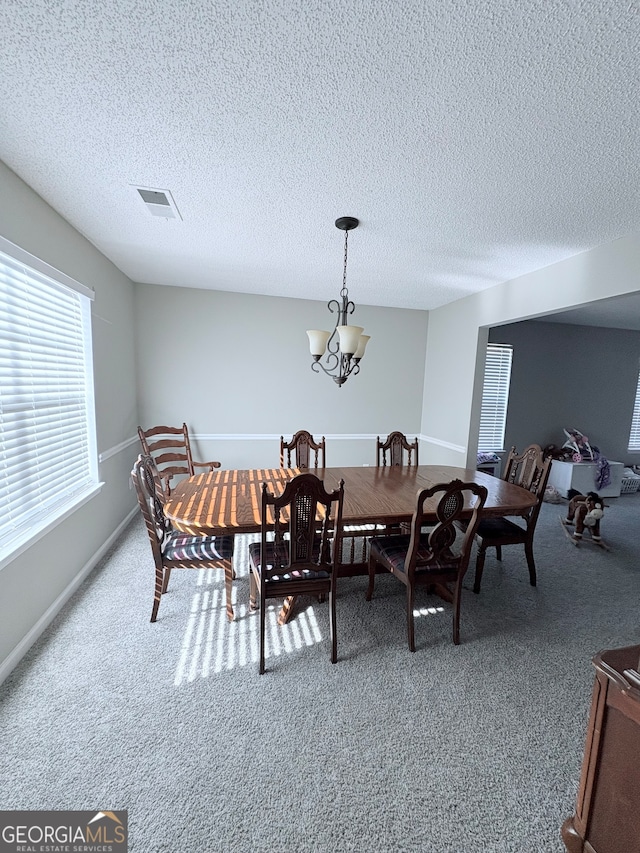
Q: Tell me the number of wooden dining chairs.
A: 7